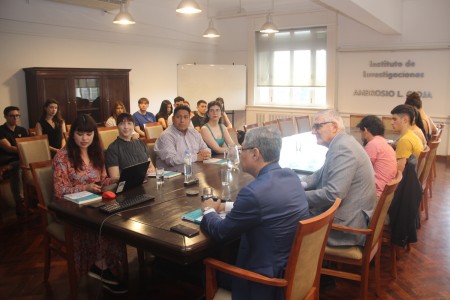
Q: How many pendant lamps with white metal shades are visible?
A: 4